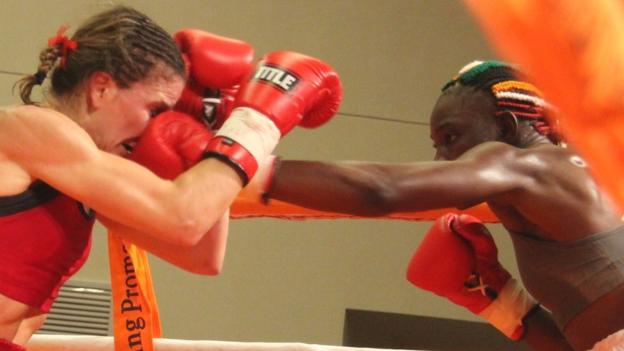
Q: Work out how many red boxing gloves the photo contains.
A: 4